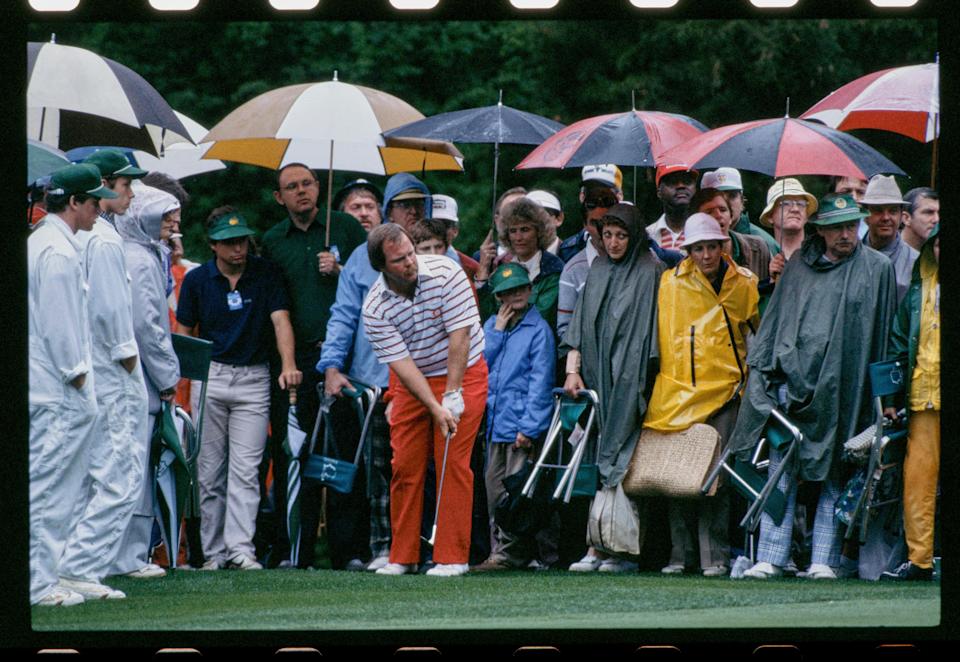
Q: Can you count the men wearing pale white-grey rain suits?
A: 3